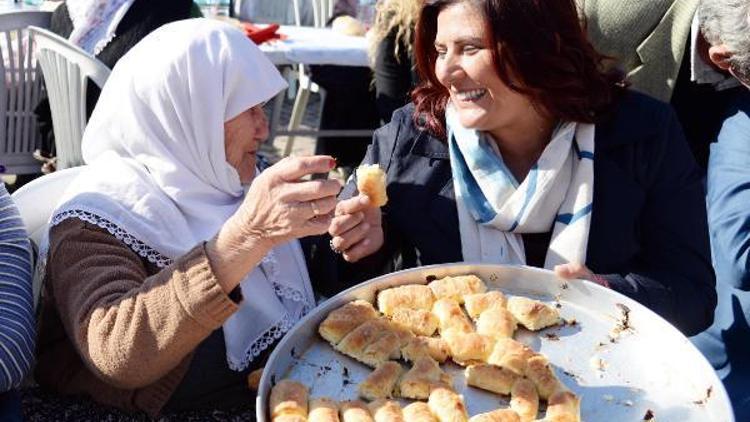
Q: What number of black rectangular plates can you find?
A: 0